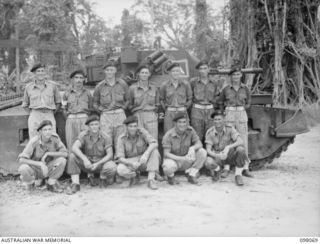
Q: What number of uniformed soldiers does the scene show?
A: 12